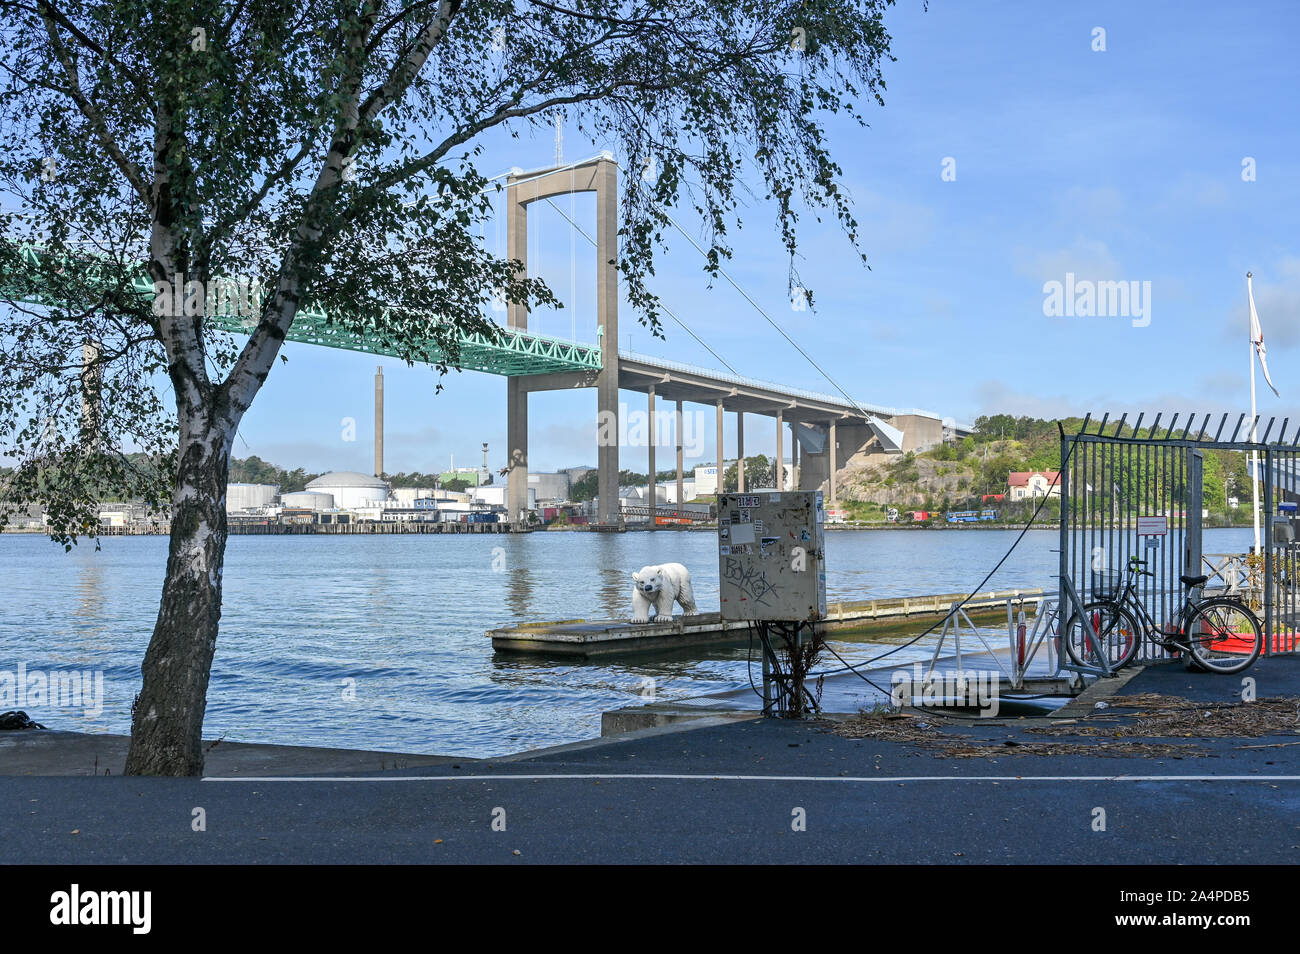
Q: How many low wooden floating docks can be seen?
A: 1